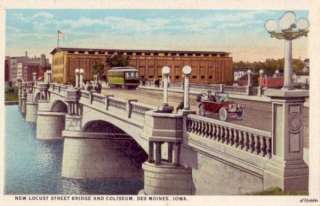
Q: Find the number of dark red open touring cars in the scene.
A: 1